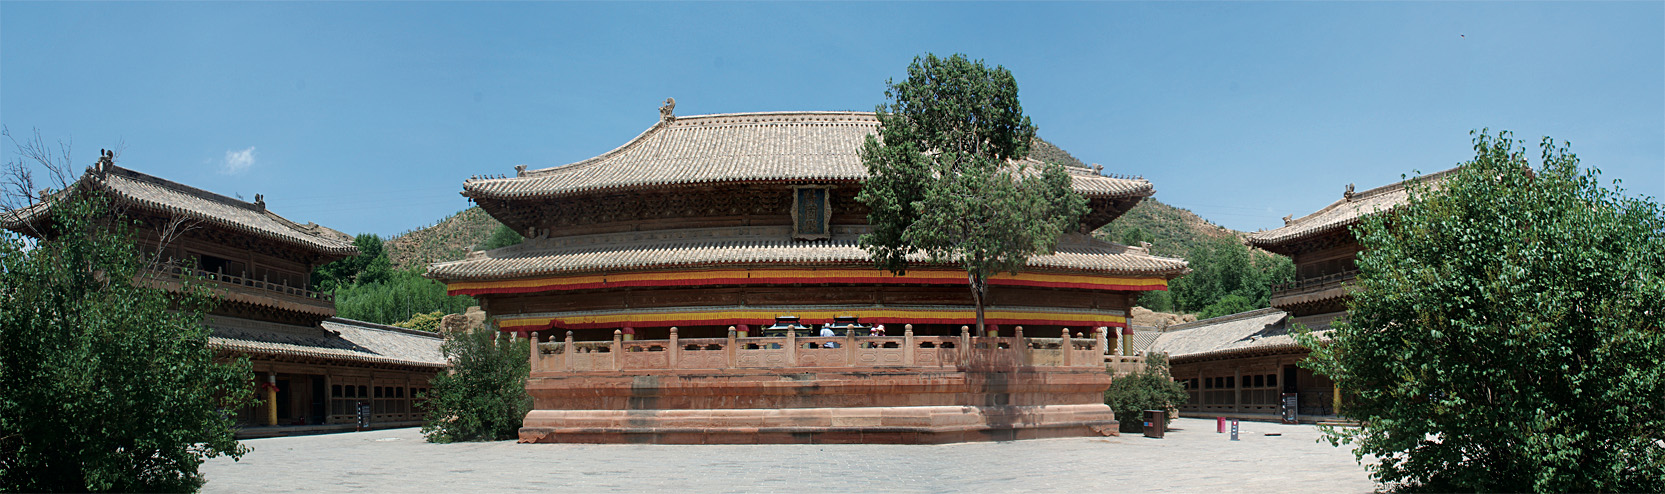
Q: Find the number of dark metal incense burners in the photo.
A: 2